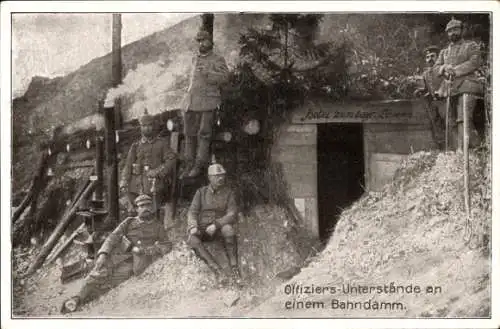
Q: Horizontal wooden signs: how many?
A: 1